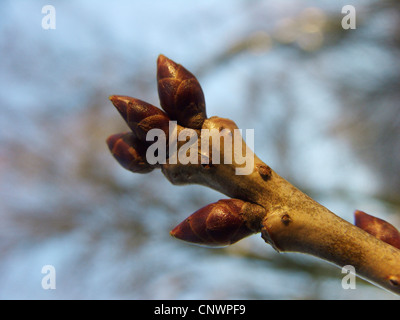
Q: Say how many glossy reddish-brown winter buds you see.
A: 5